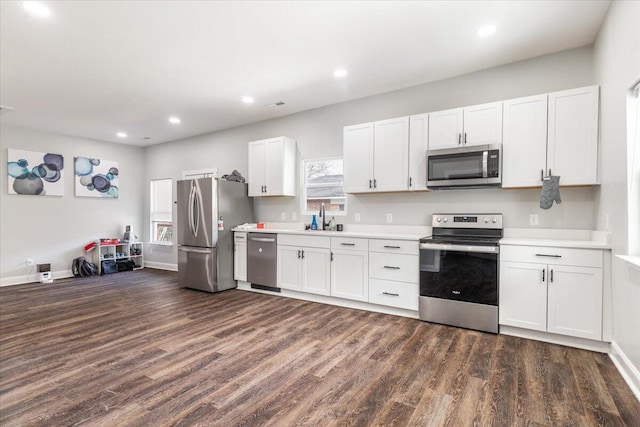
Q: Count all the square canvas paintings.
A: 2